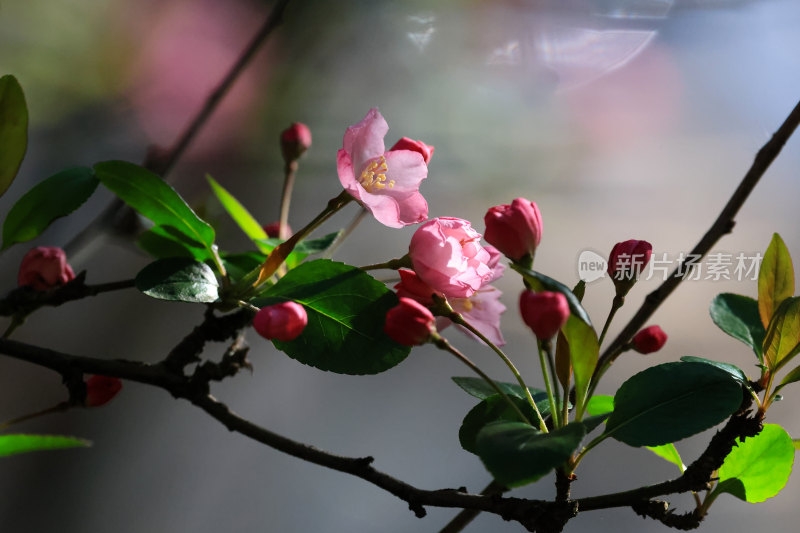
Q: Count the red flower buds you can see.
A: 12